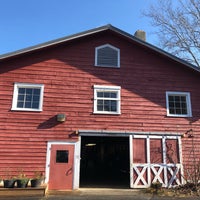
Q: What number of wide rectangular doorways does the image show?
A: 1